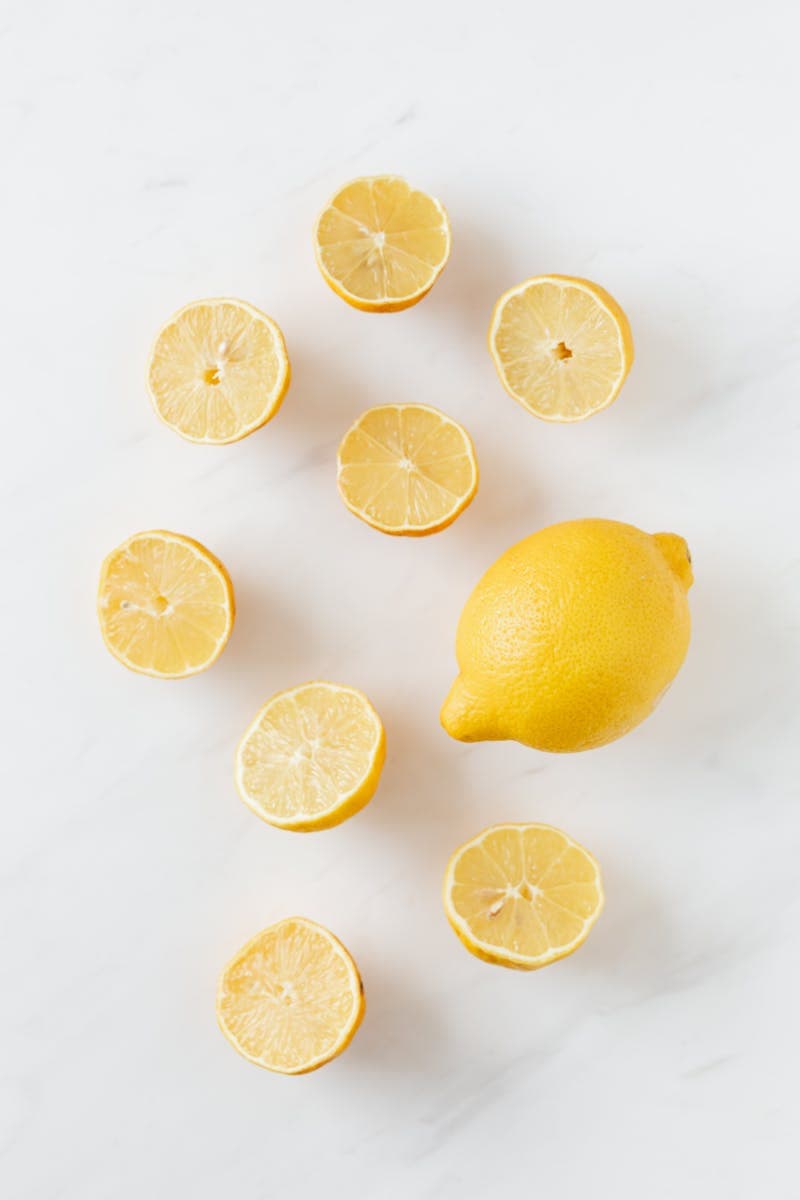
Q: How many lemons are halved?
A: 8